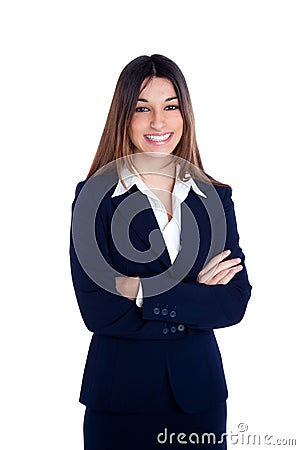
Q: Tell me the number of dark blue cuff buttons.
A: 6